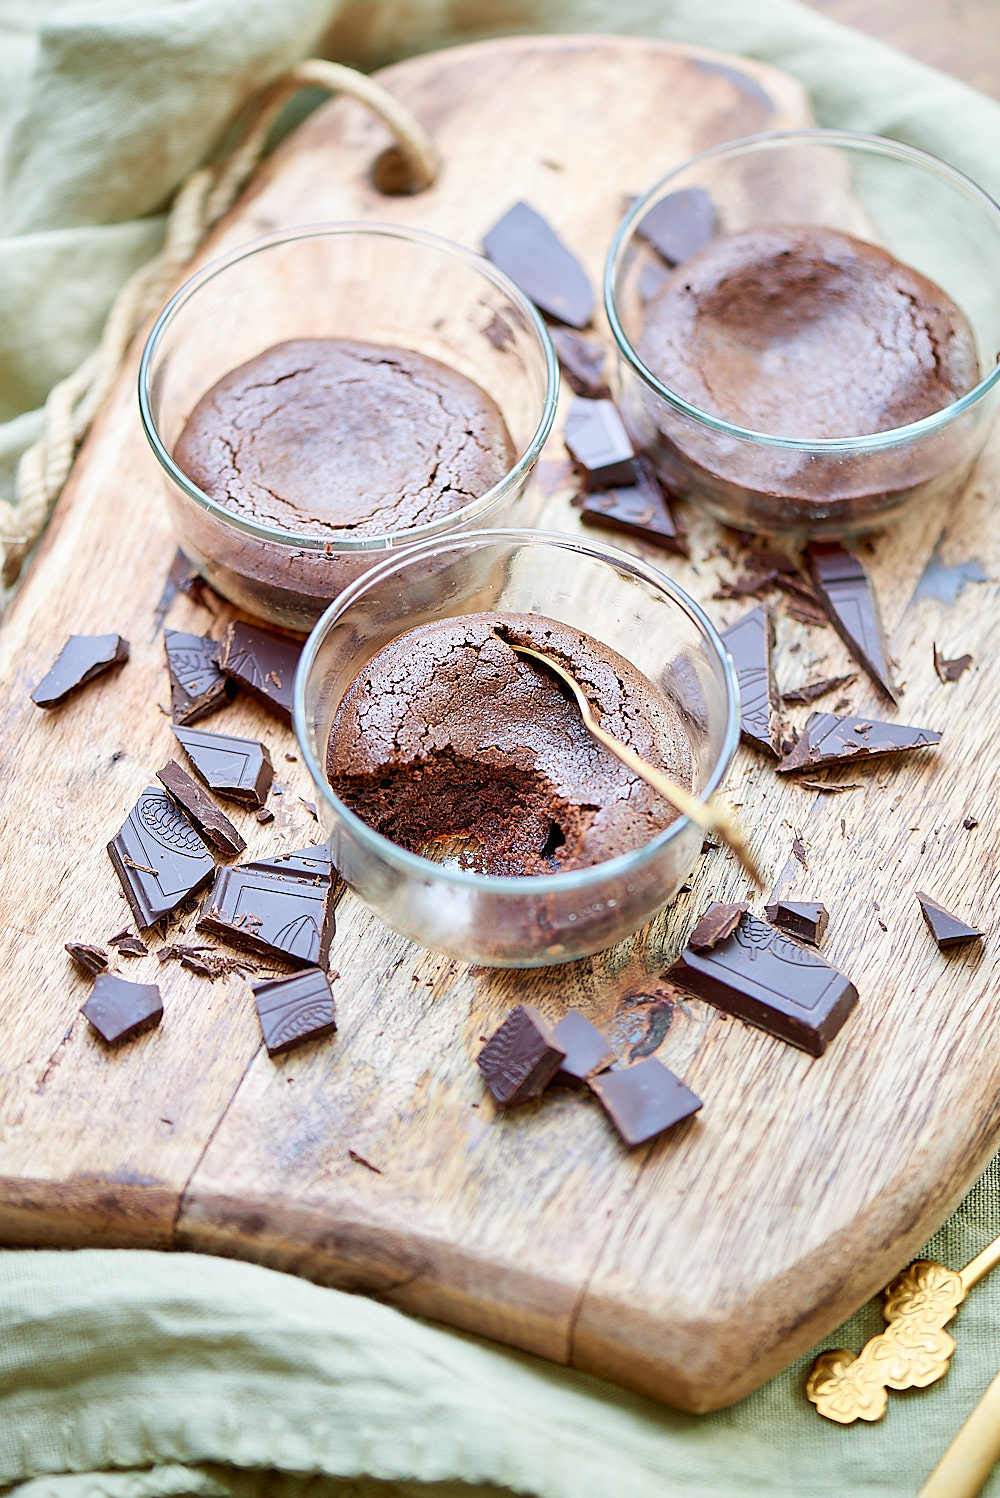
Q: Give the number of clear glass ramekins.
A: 3